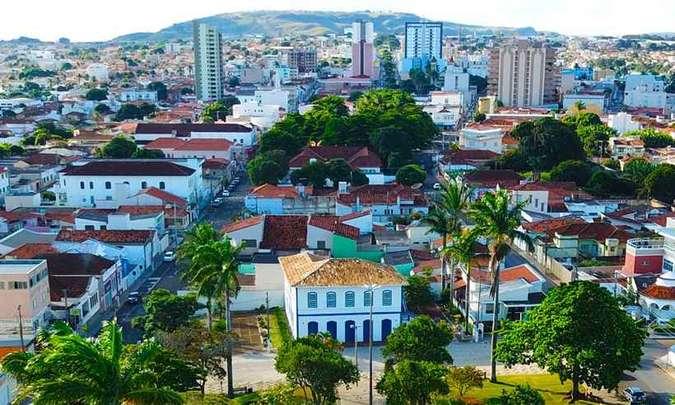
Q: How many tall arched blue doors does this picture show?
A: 5